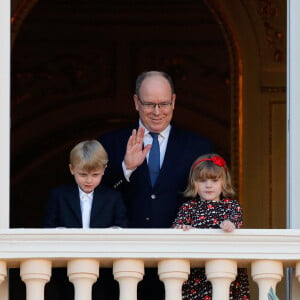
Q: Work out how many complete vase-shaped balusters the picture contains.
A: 6